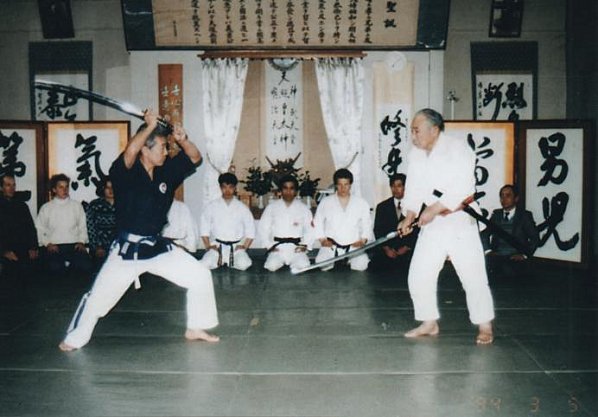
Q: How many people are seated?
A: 9